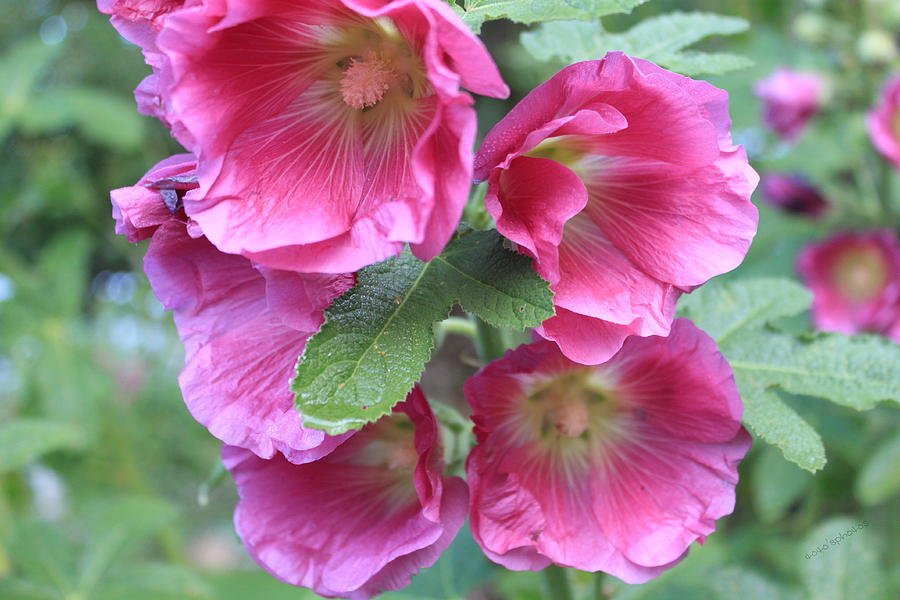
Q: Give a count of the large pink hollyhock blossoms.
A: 5